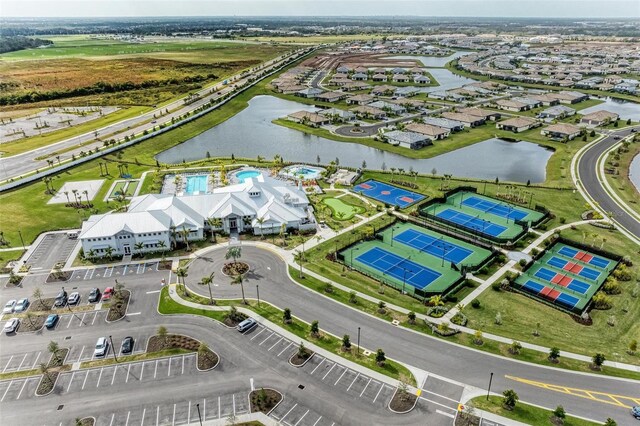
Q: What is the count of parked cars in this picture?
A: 11